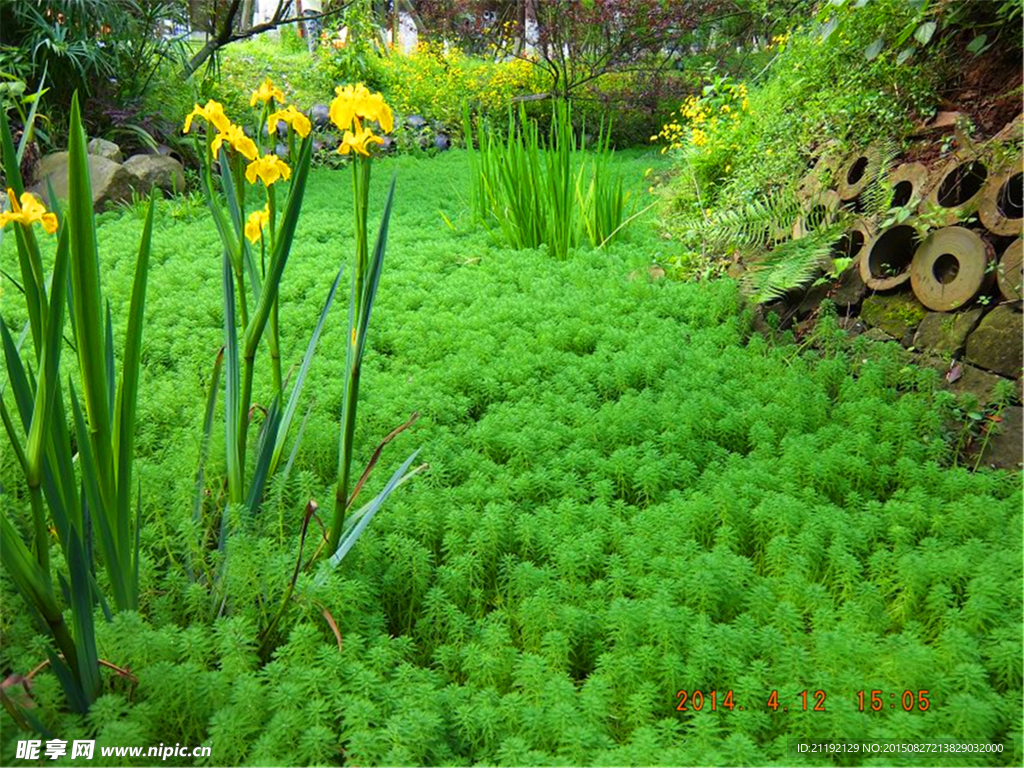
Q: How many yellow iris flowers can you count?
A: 9